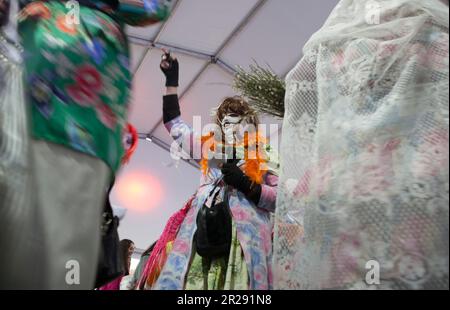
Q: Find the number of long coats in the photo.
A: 1